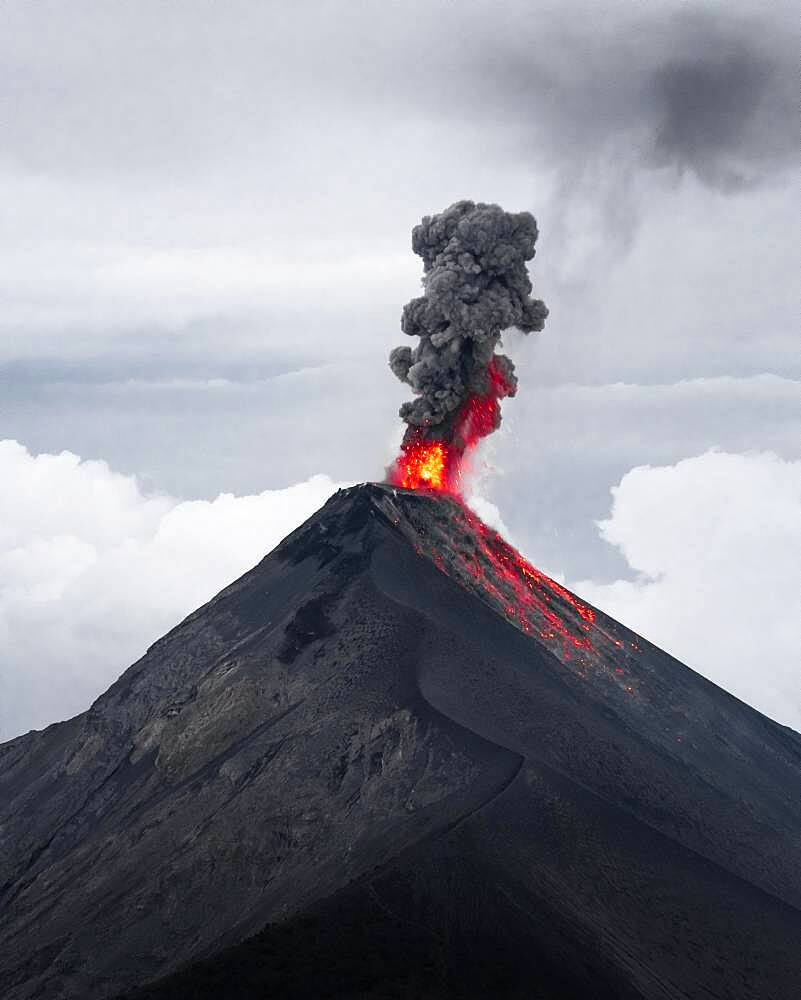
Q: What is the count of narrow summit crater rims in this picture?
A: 1